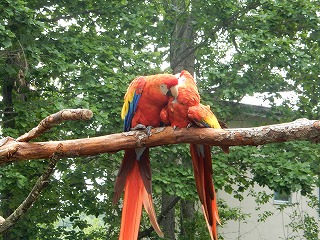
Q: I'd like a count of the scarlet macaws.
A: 2